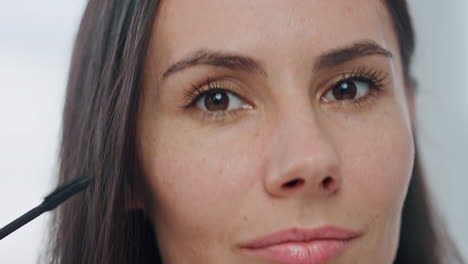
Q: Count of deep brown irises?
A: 2